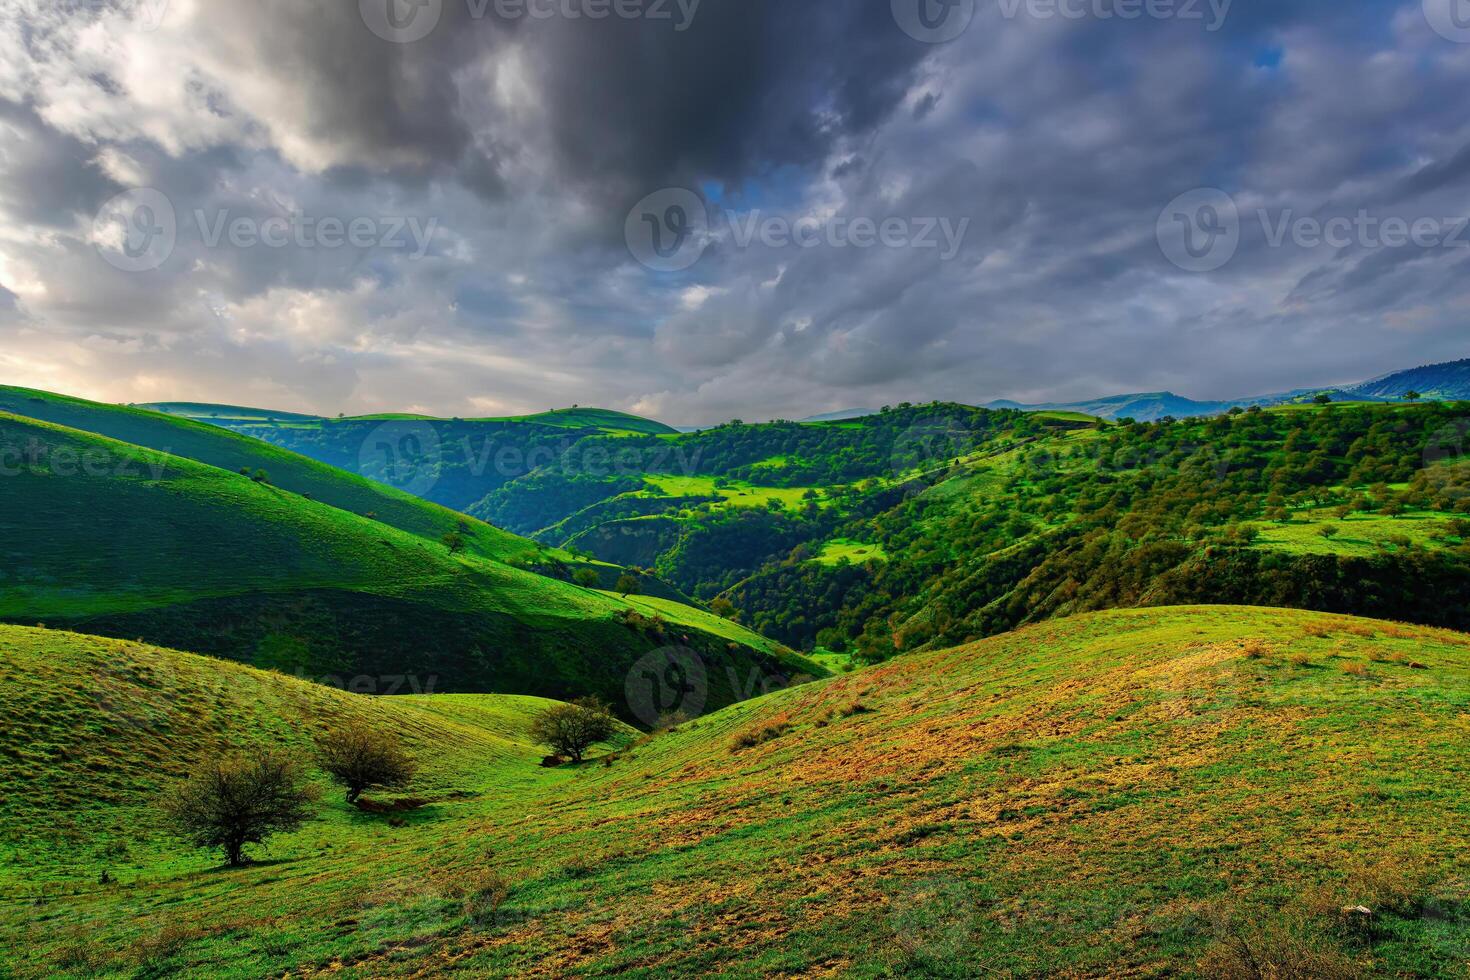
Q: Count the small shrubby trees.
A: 3